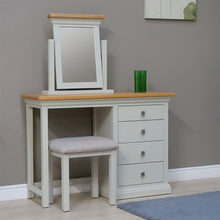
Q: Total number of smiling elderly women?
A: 0